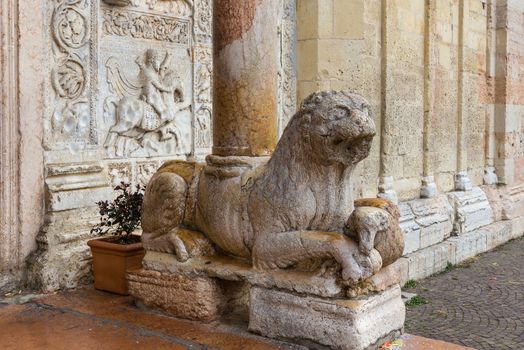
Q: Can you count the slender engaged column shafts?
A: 4